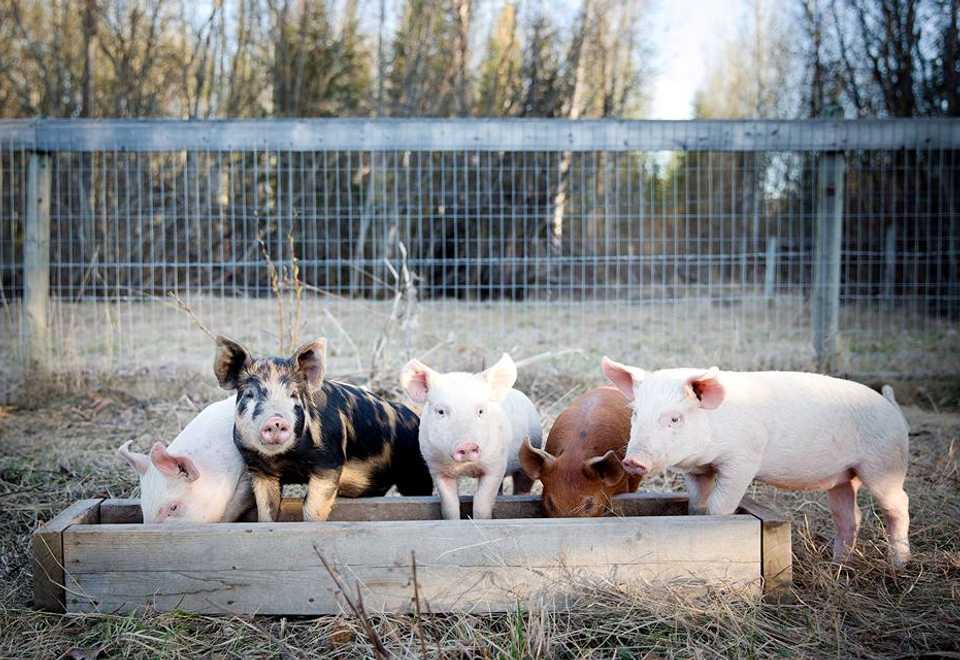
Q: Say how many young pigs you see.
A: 5